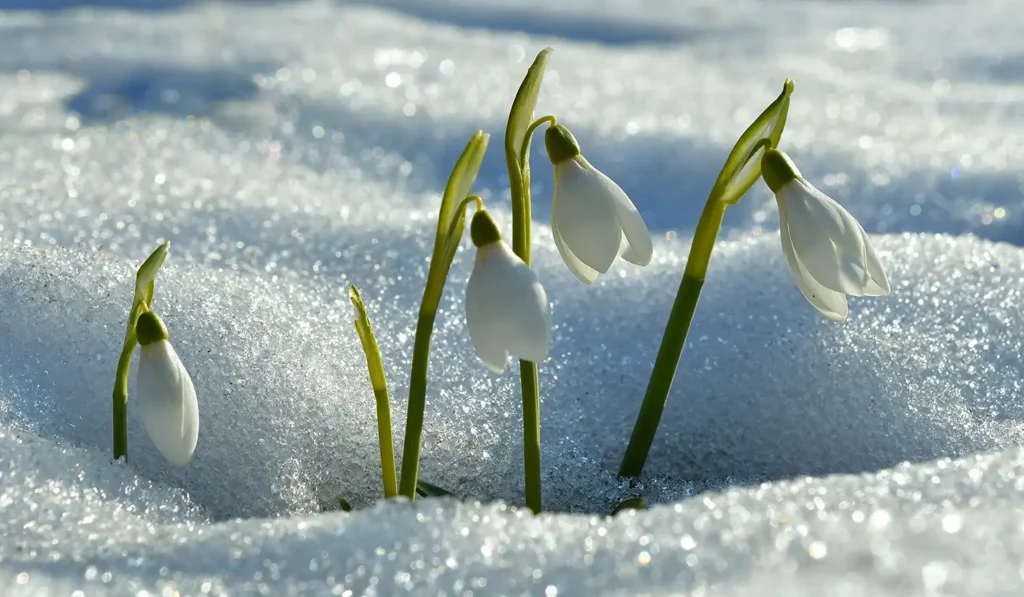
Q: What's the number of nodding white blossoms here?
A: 4